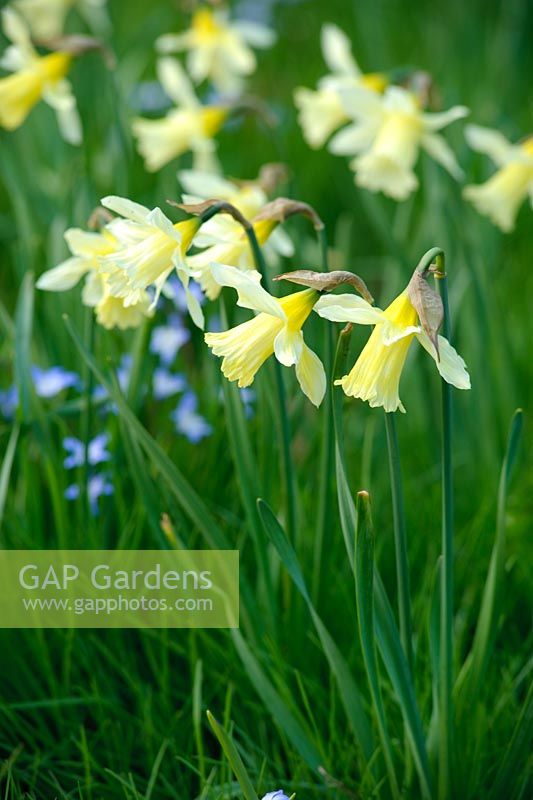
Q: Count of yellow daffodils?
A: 13